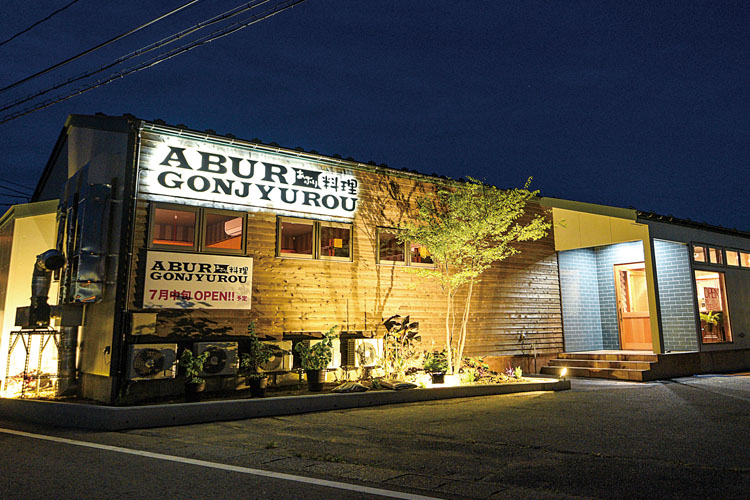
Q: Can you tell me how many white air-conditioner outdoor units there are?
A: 5